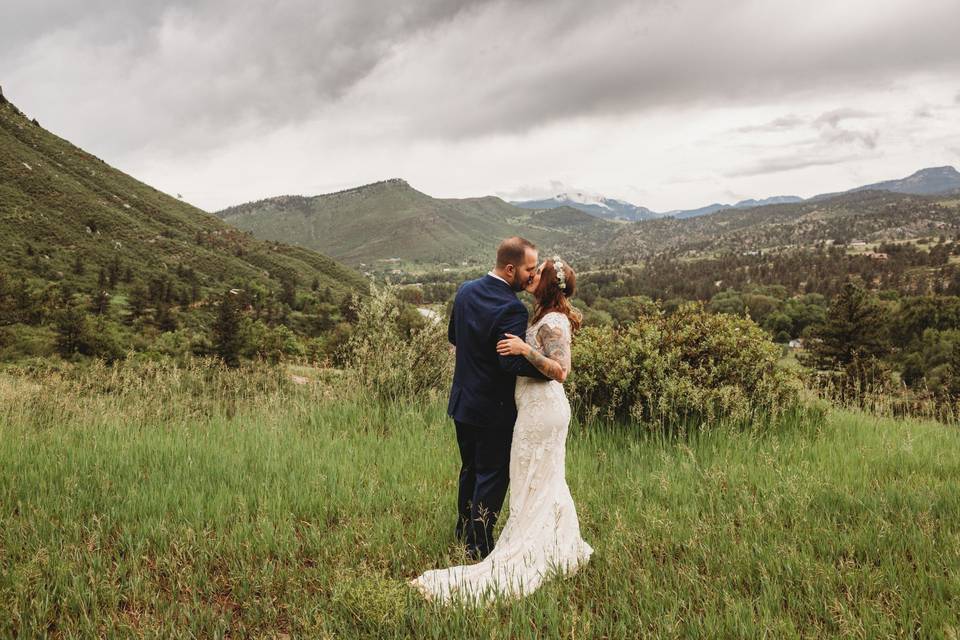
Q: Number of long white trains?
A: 1